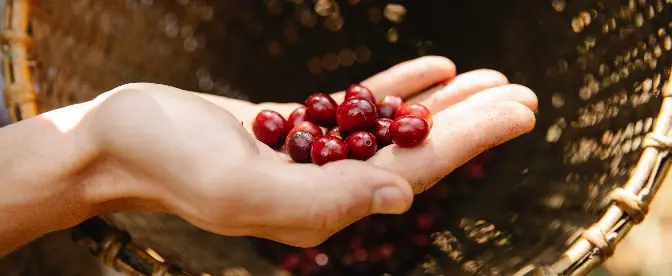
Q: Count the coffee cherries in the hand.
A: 14